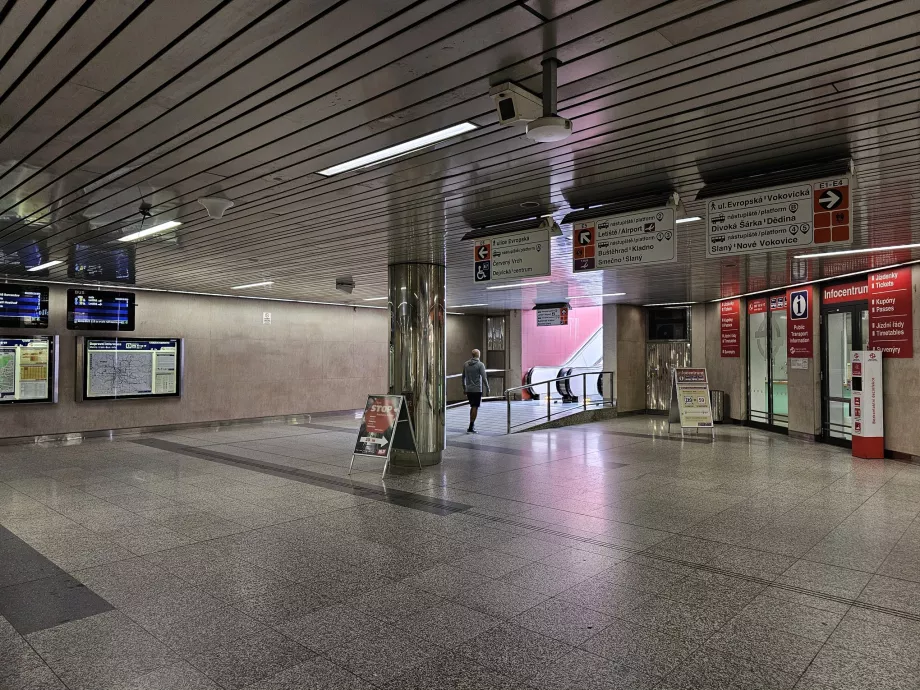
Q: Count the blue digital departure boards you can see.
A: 2